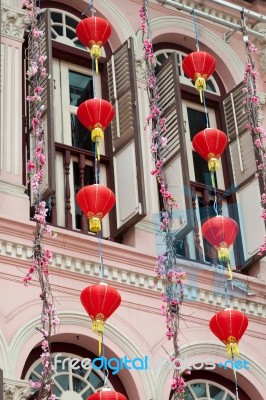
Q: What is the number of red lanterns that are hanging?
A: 9